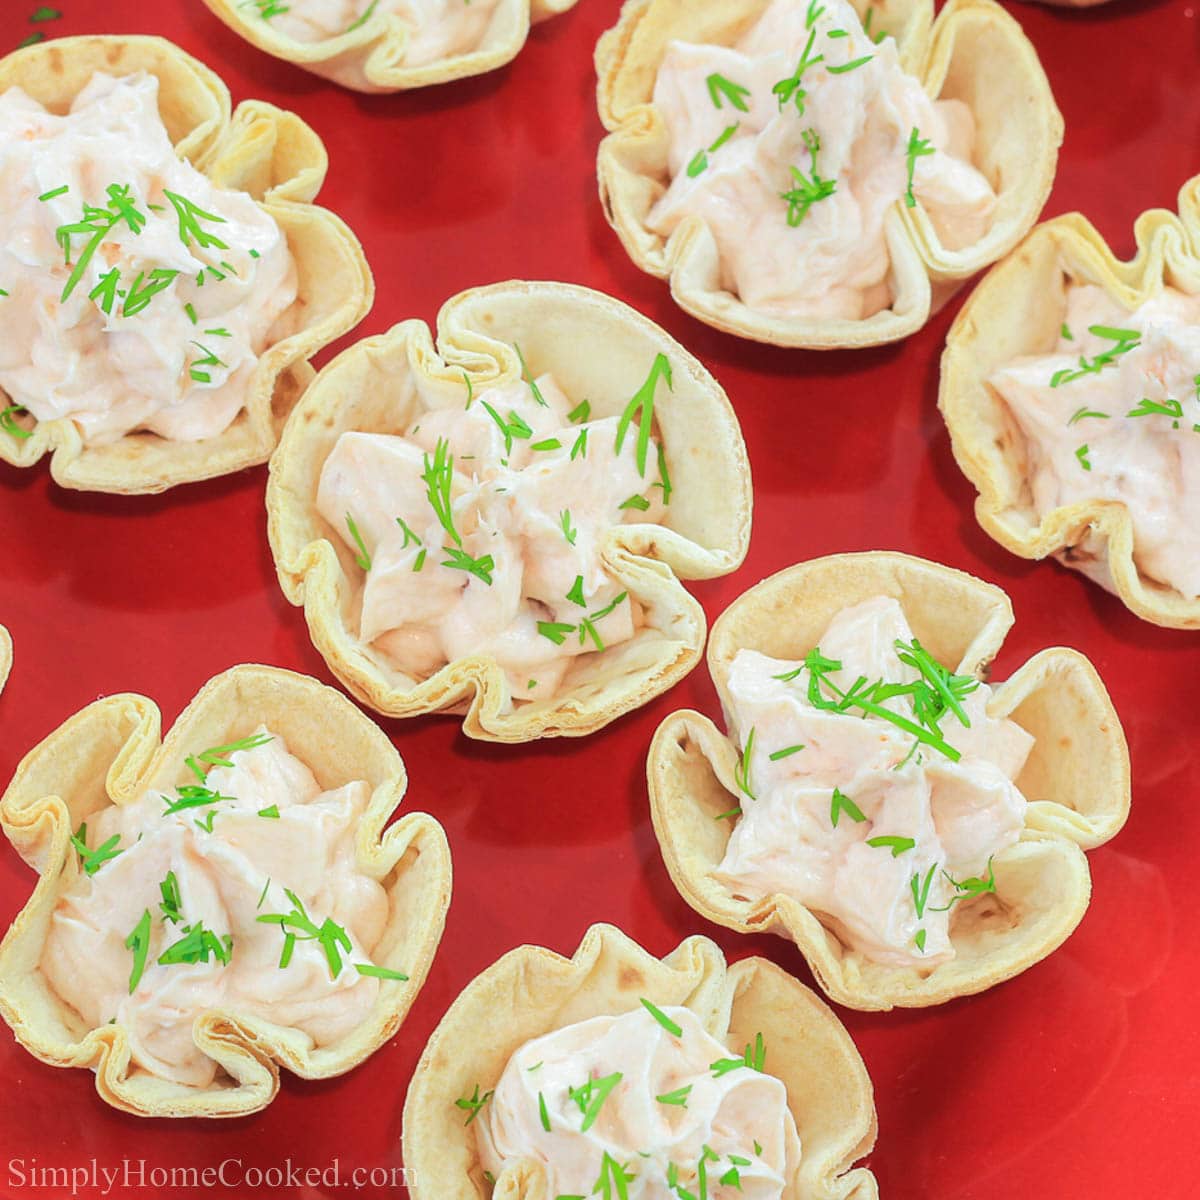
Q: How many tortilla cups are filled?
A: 8